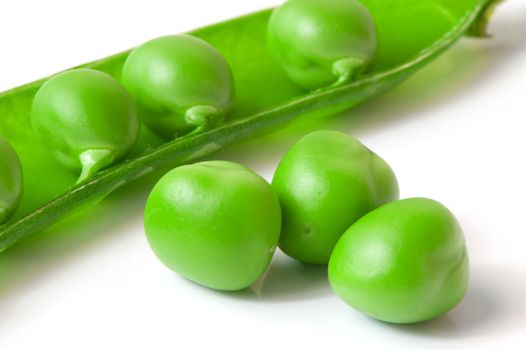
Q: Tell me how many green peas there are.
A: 7